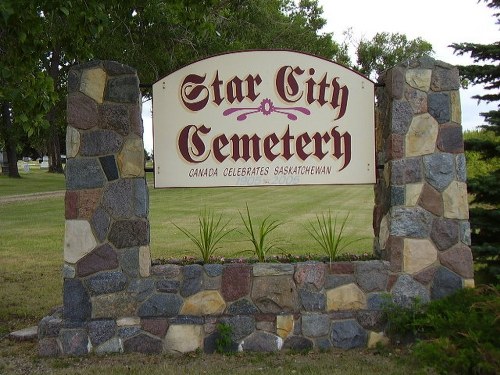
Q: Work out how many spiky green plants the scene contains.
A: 3